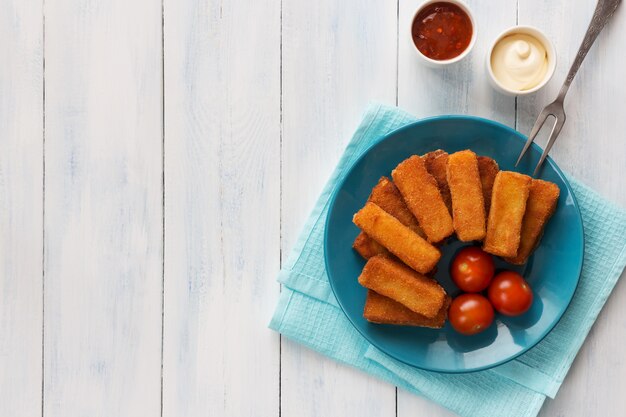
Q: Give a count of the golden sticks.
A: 11